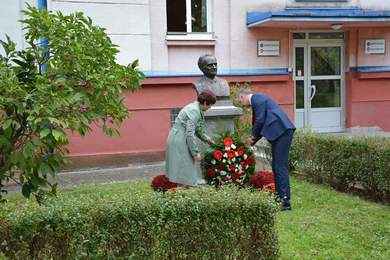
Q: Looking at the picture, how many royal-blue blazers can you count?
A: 1